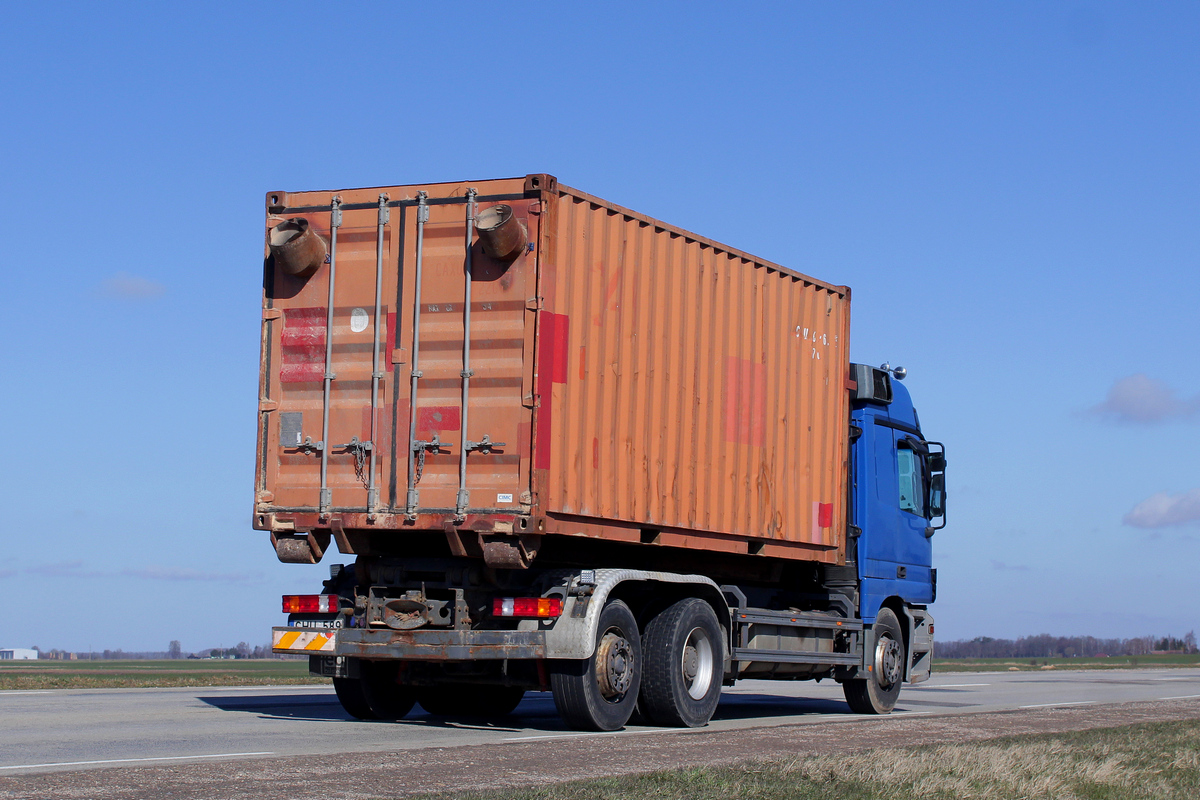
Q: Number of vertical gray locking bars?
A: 4